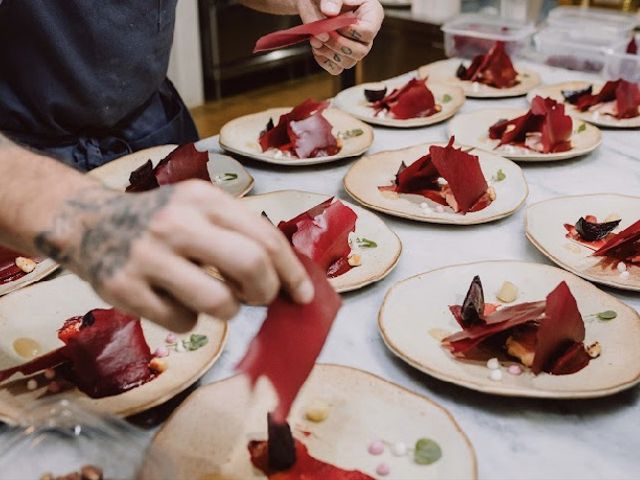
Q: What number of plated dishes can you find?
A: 13